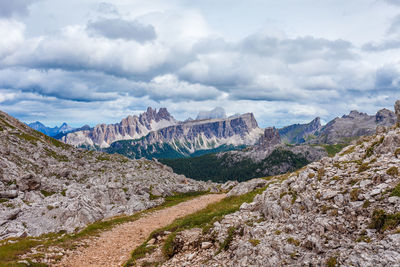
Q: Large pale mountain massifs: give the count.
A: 2